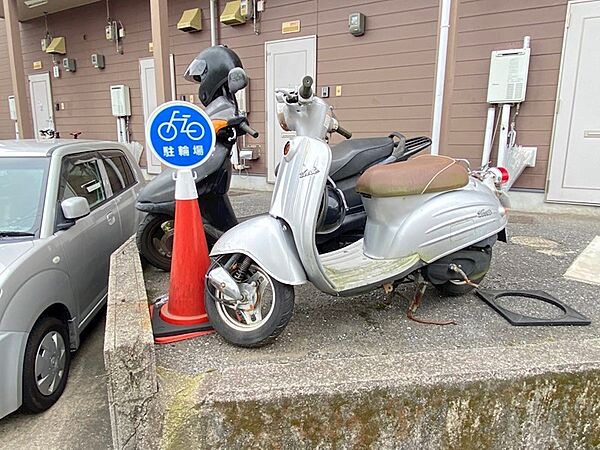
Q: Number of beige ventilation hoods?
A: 3